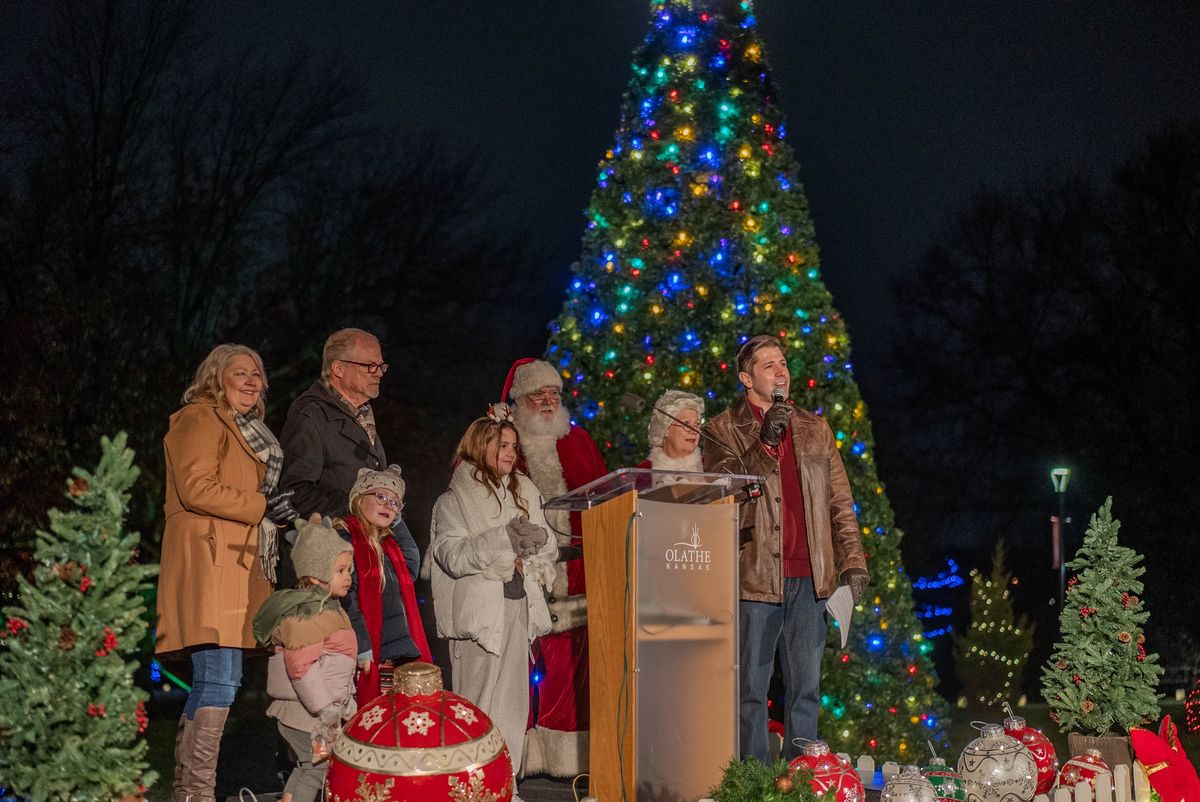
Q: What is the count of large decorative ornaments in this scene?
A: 7